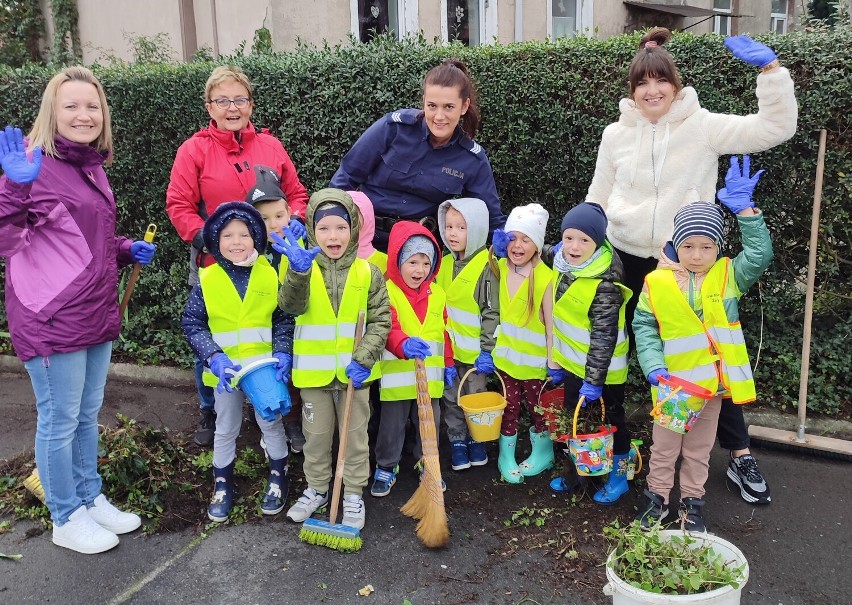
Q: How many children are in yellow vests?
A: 9